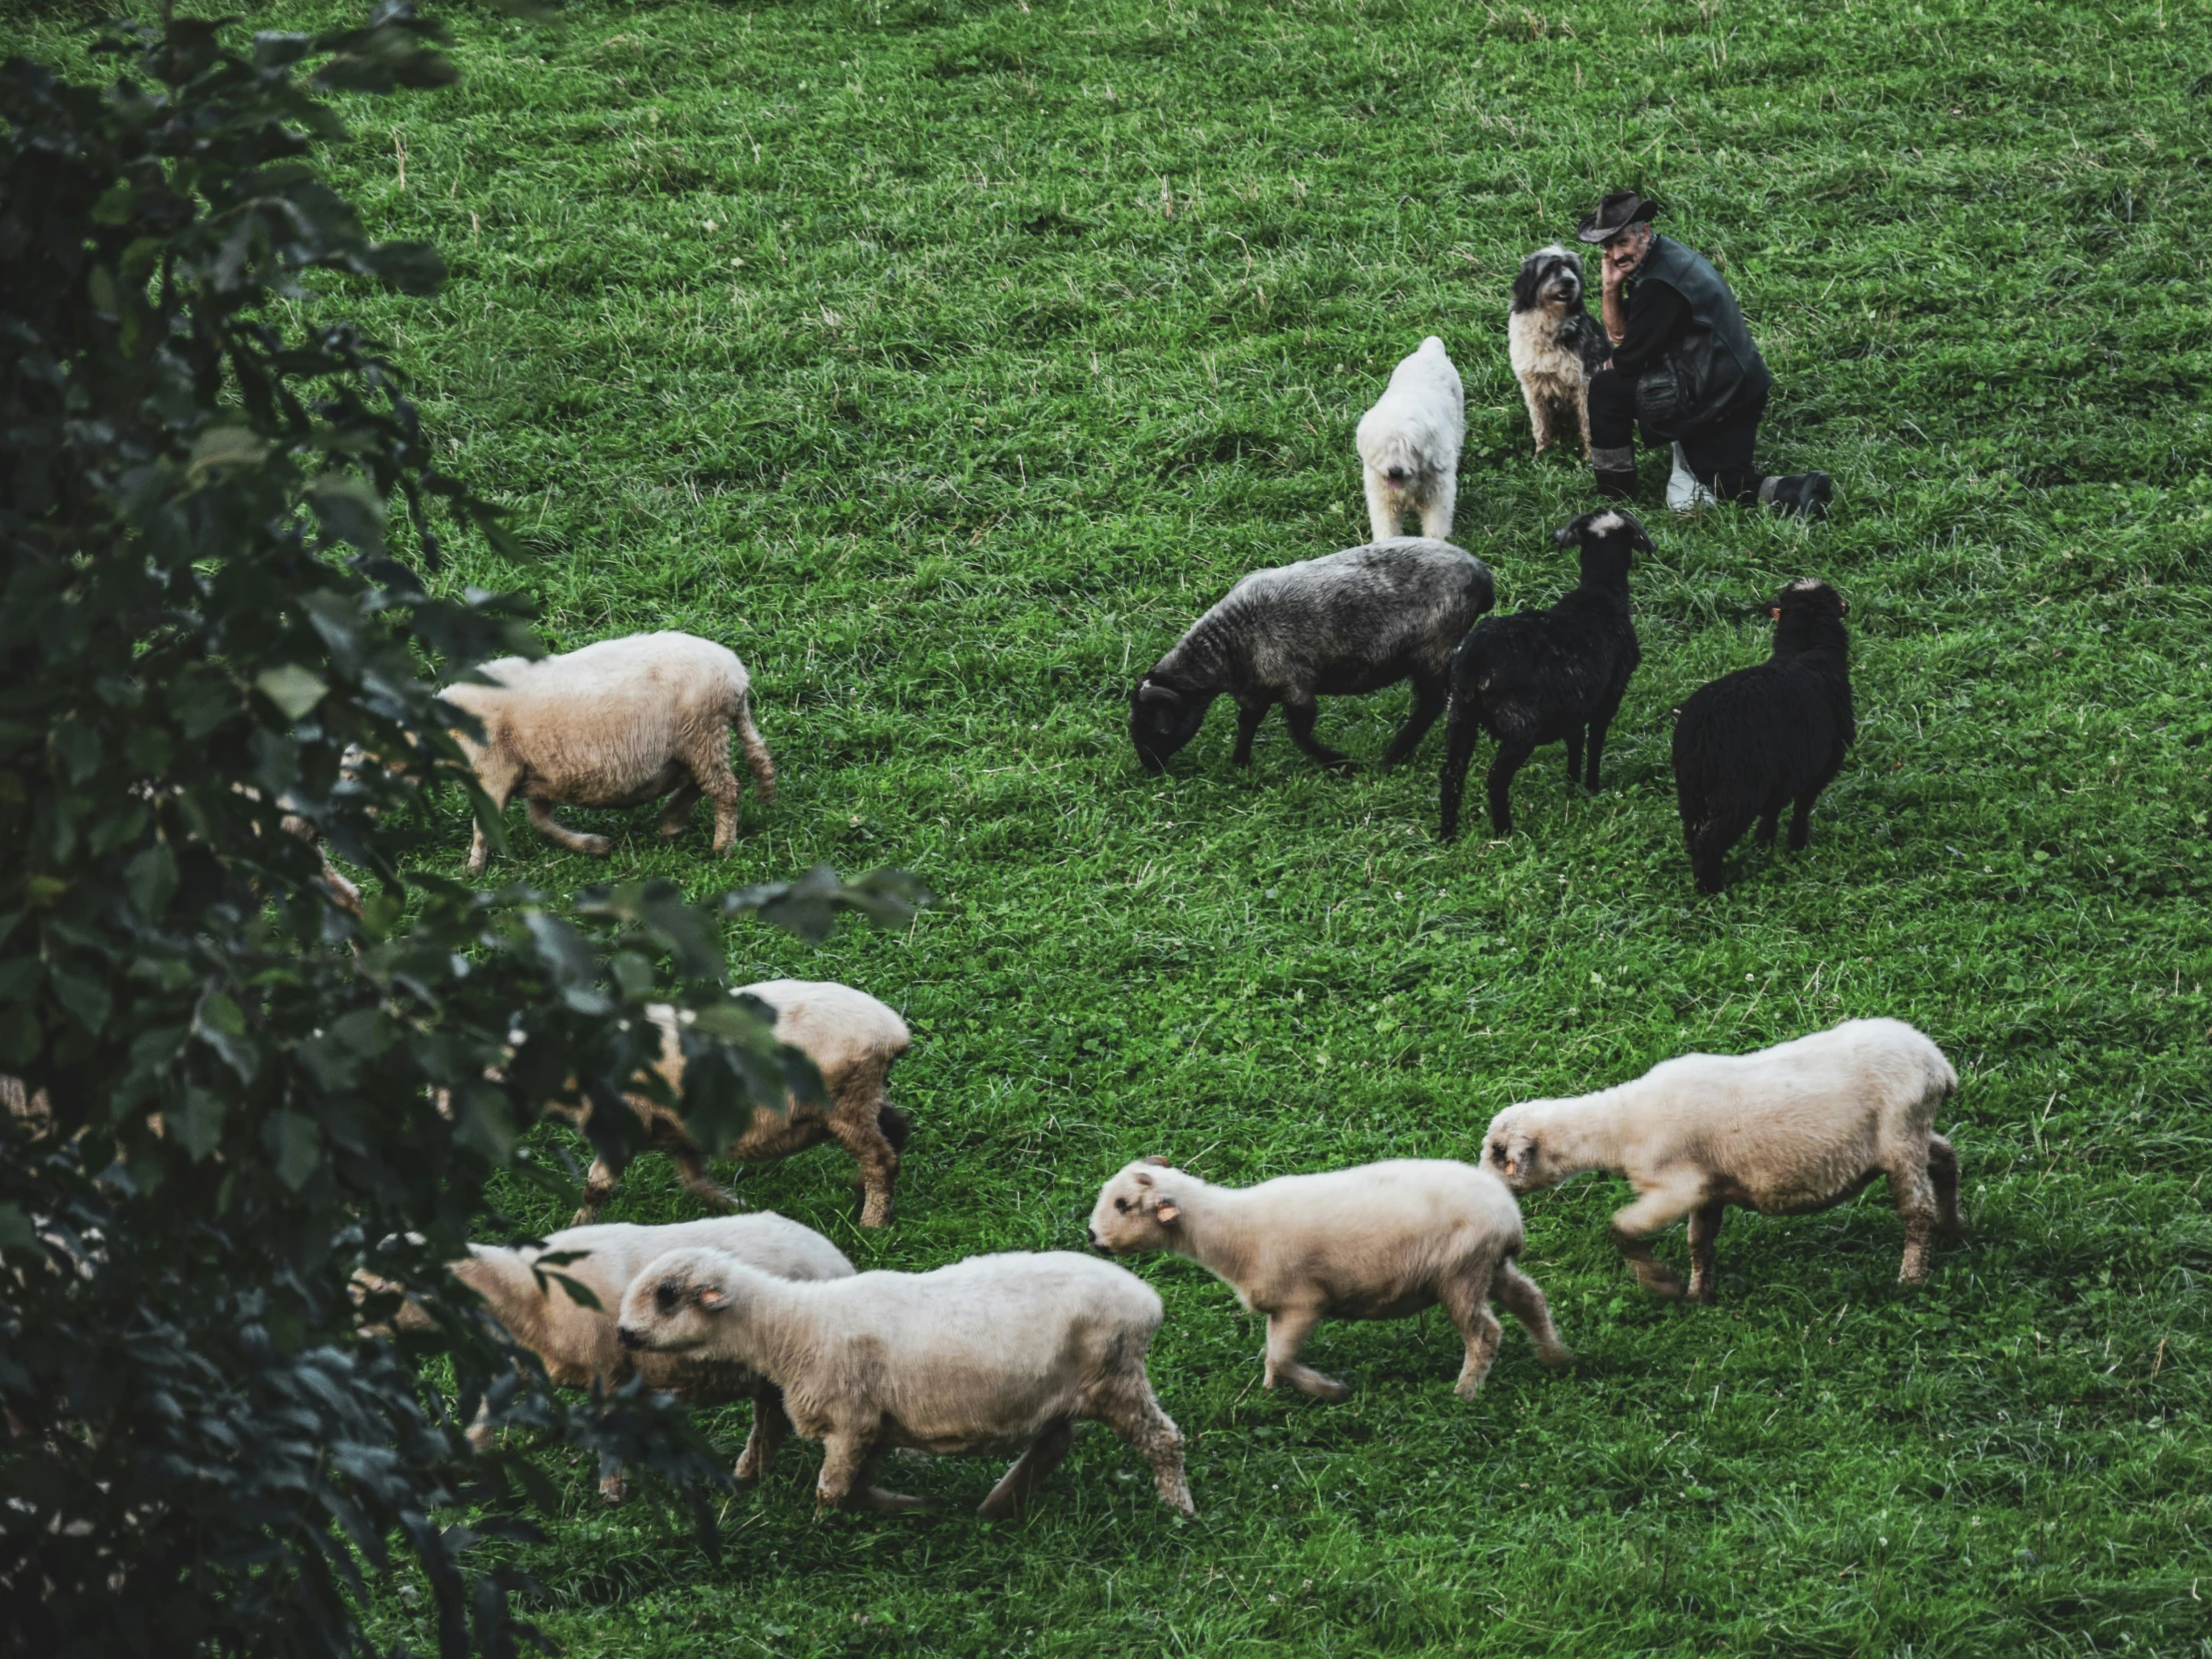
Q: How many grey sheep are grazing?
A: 1